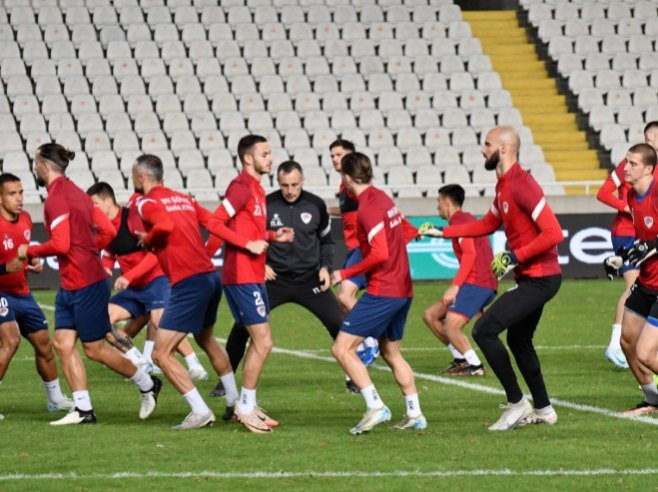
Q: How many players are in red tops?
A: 11